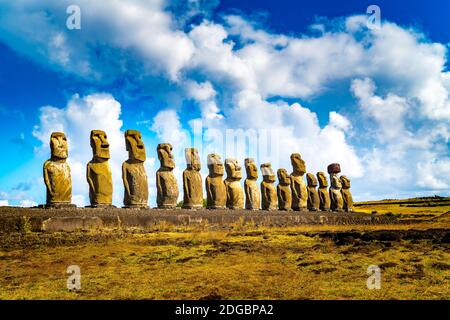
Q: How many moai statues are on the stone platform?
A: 15